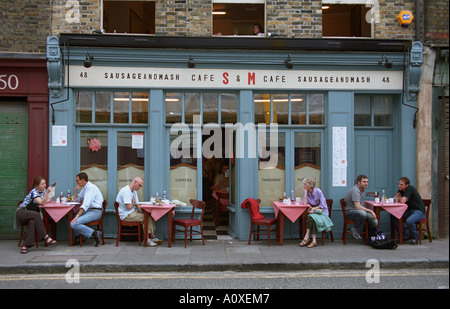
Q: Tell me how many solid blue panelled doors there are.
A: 1